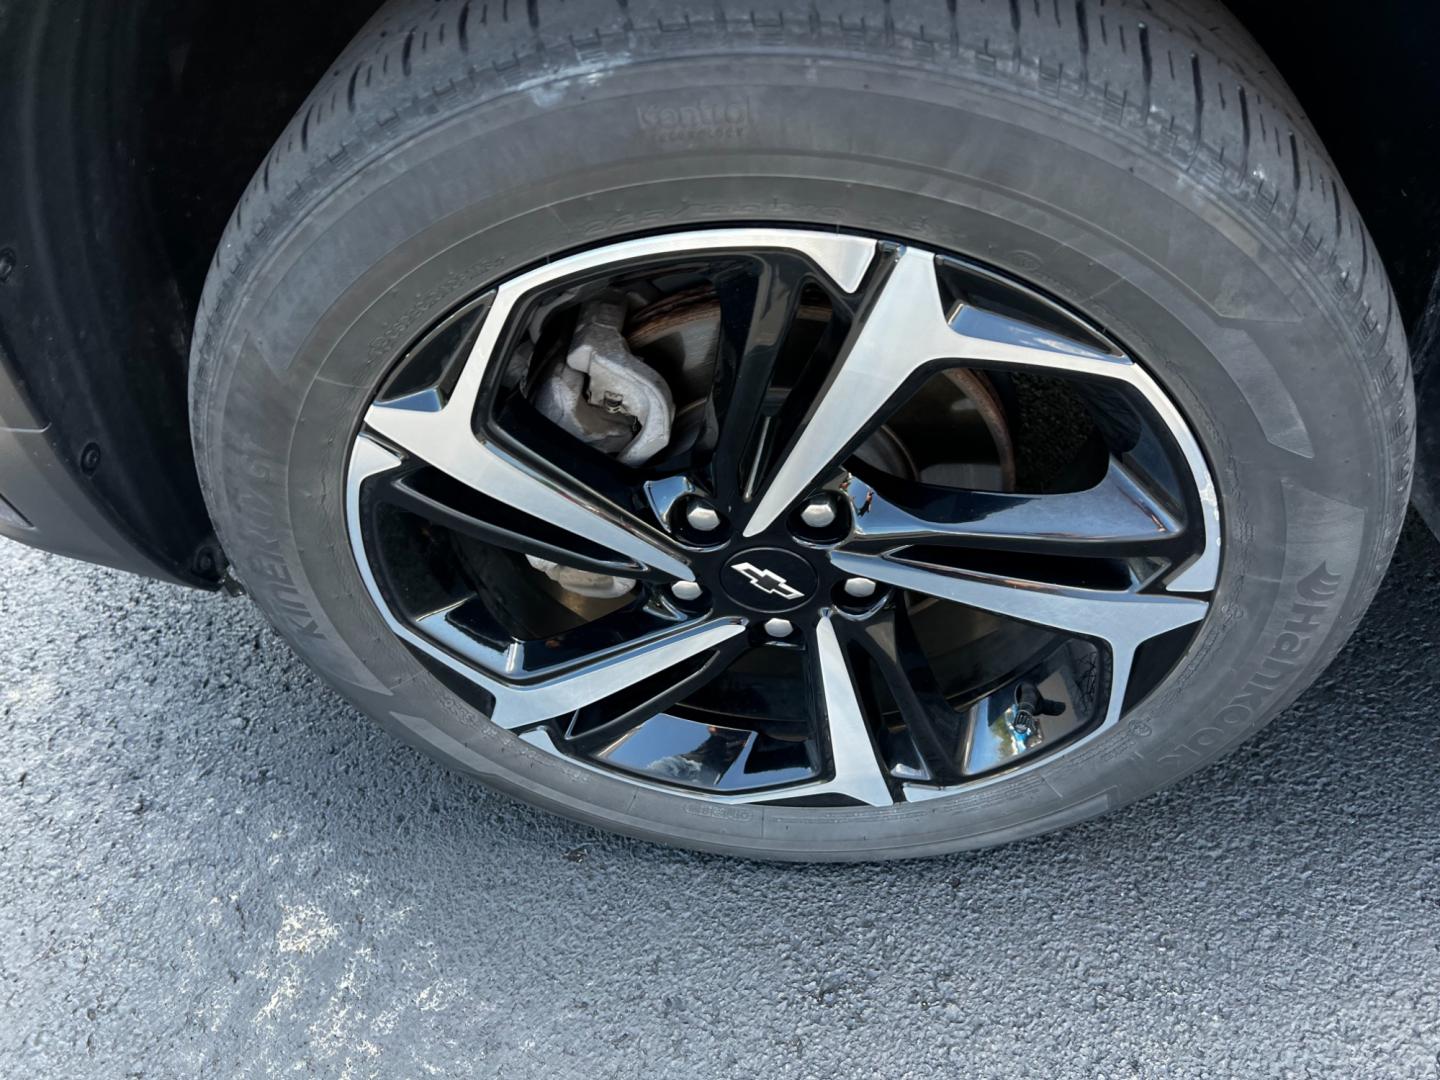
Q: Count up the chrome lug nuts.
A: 5